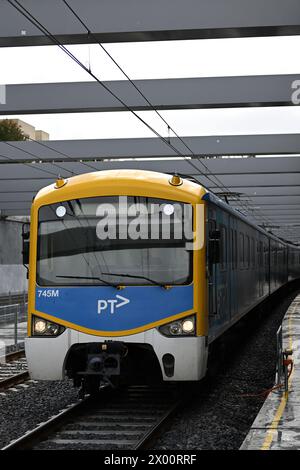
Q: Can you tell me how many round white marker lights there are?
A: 2